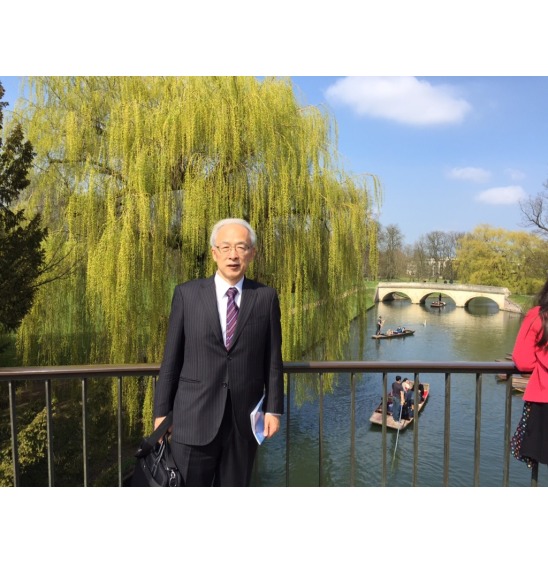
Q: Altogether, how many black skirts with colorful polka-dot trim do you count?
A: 1